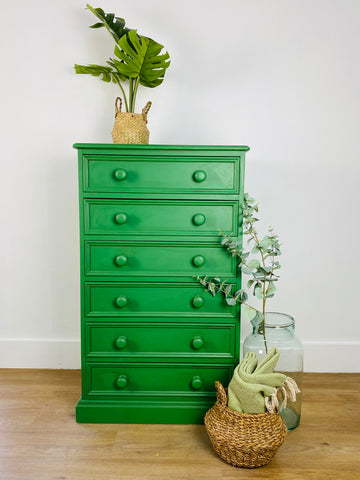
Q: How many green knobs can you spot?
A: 12